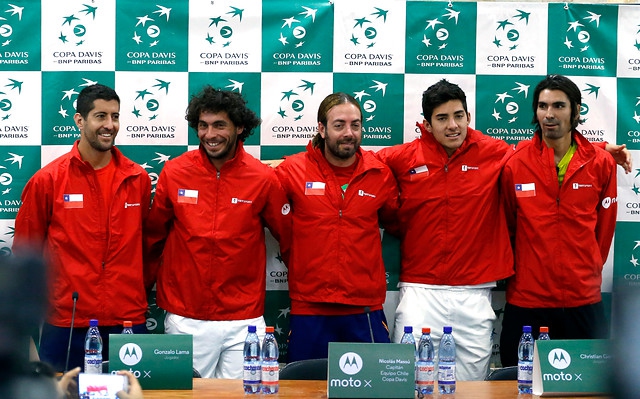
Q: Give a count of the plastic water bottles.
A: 9